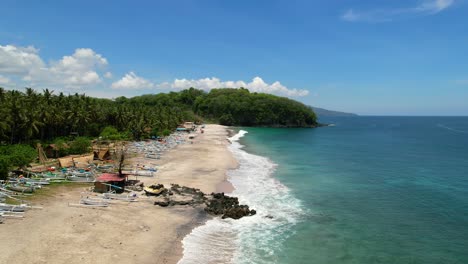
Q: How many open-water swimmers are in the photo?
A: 0